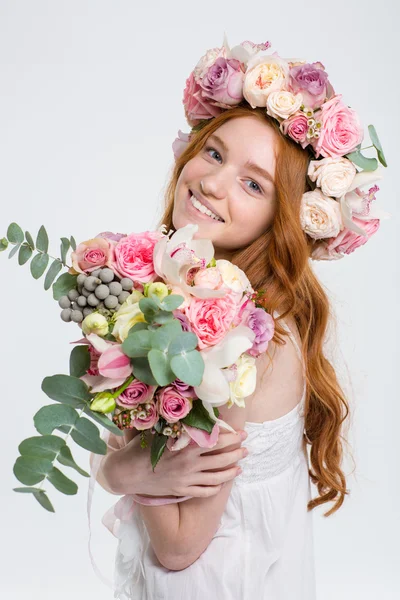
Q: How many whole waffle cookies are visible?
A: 0